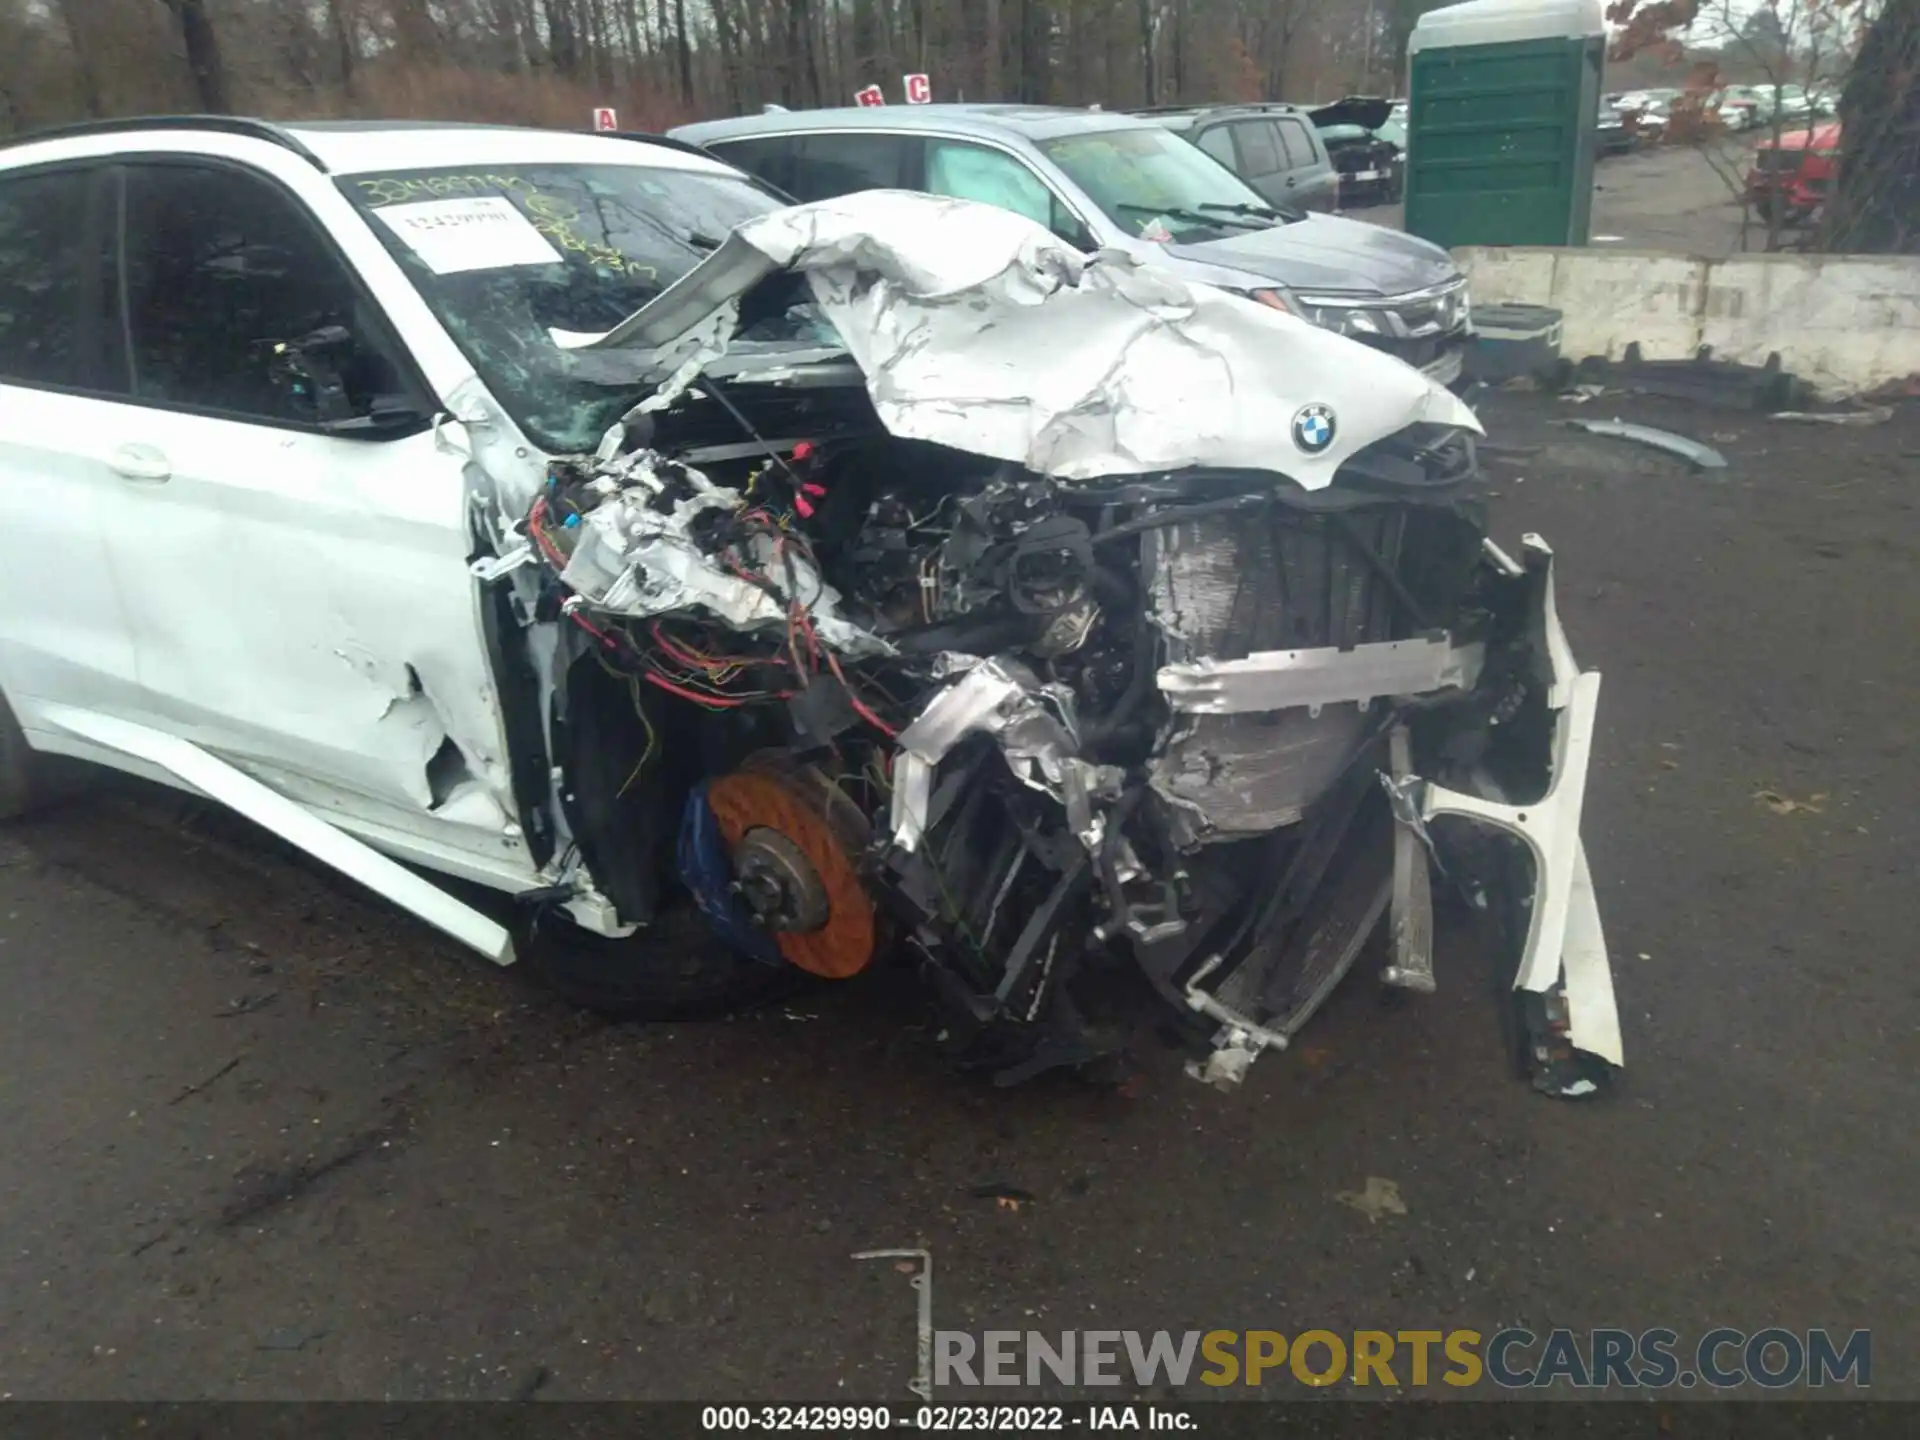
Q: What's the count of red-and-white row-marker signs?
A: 3